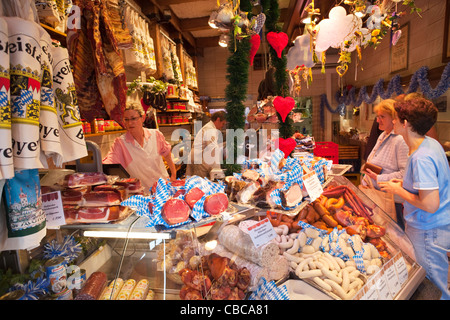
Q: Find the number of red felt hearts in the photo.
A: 4